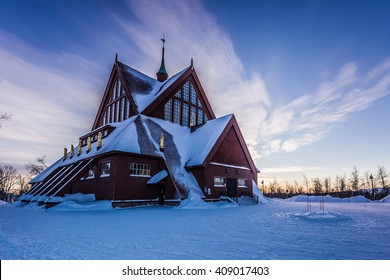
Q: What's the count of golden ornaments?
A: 6